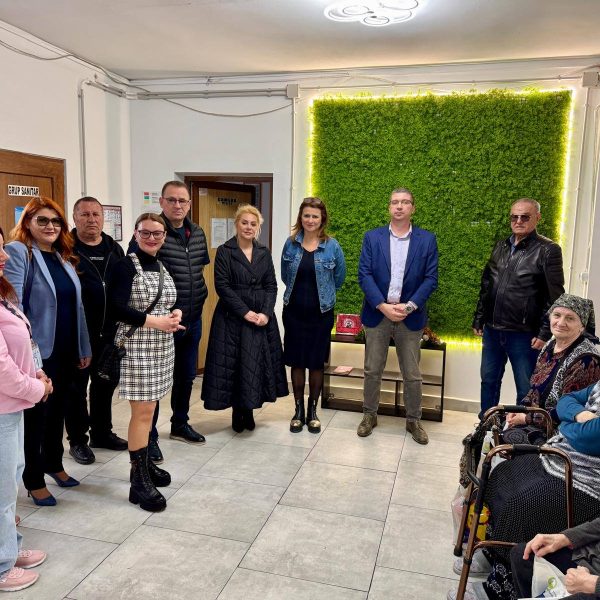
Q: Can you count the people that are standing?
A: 9